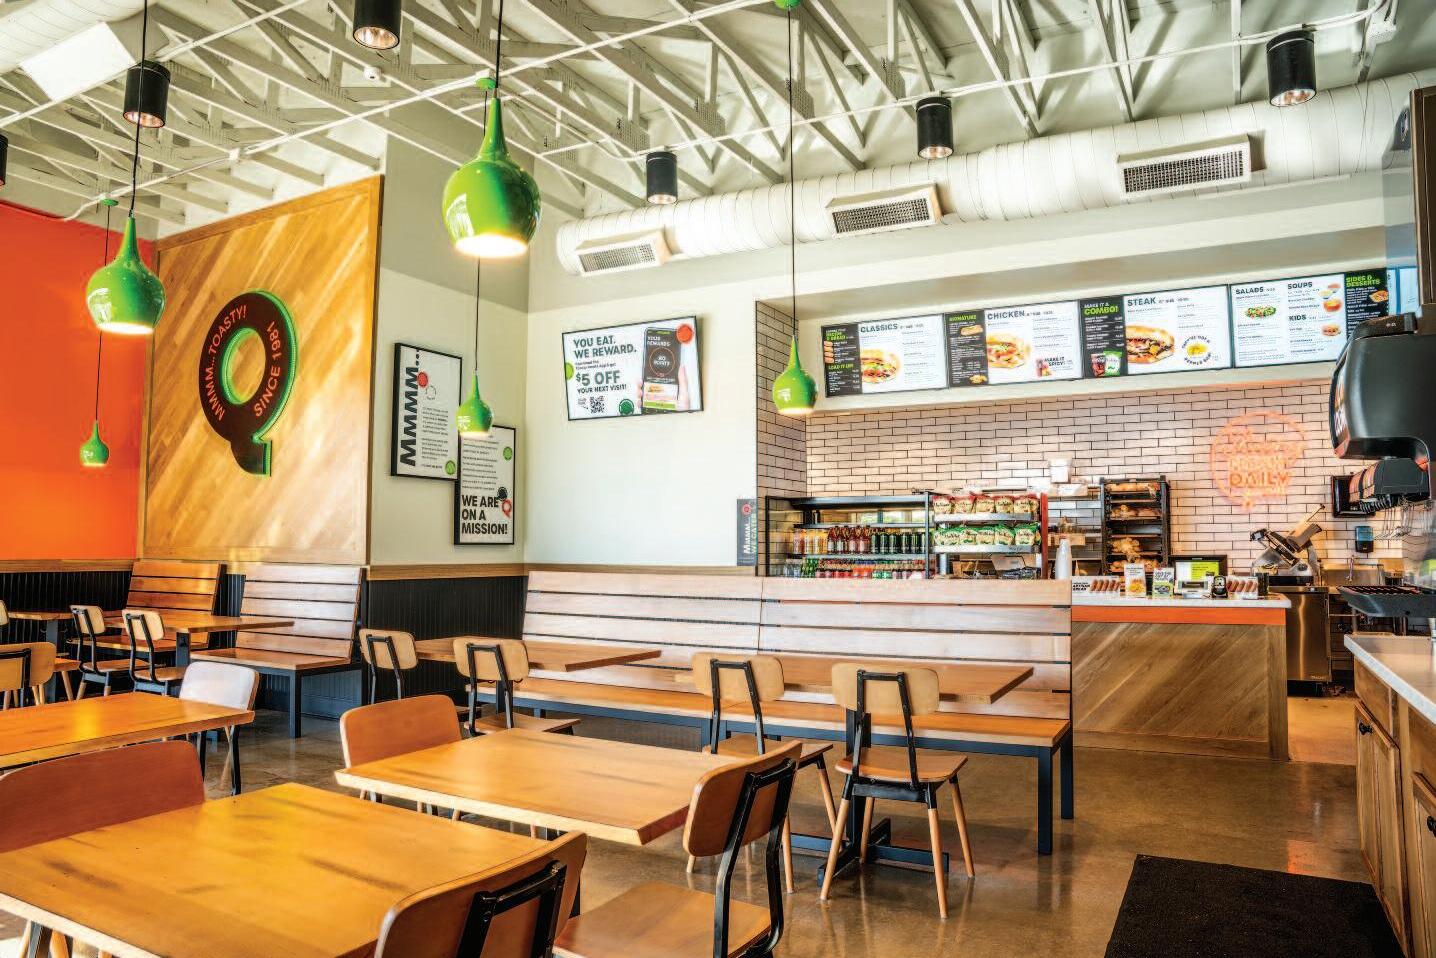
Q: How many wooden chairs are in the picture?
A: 13